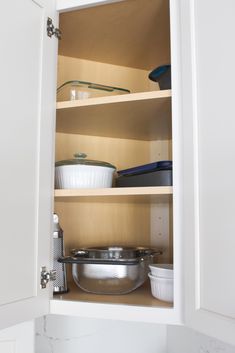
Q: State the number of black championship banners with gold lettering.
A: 0